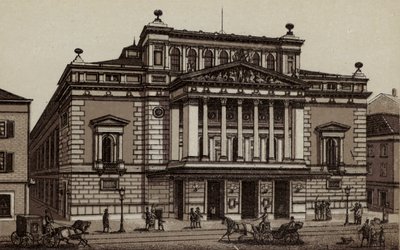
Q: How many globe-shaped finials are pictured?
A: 4